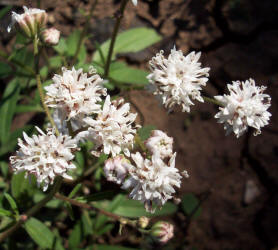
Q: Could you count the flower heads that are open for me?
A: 6